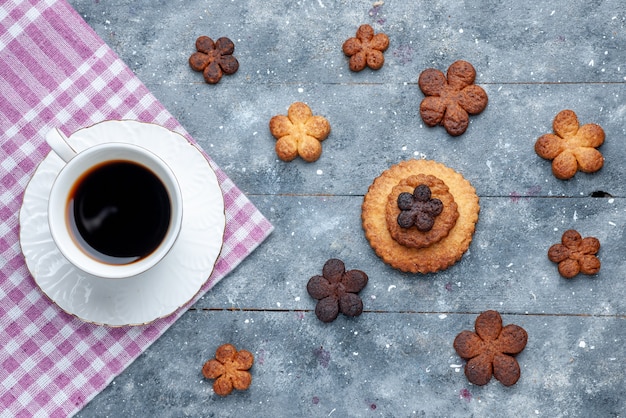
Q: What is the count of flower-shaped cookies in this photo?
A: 10